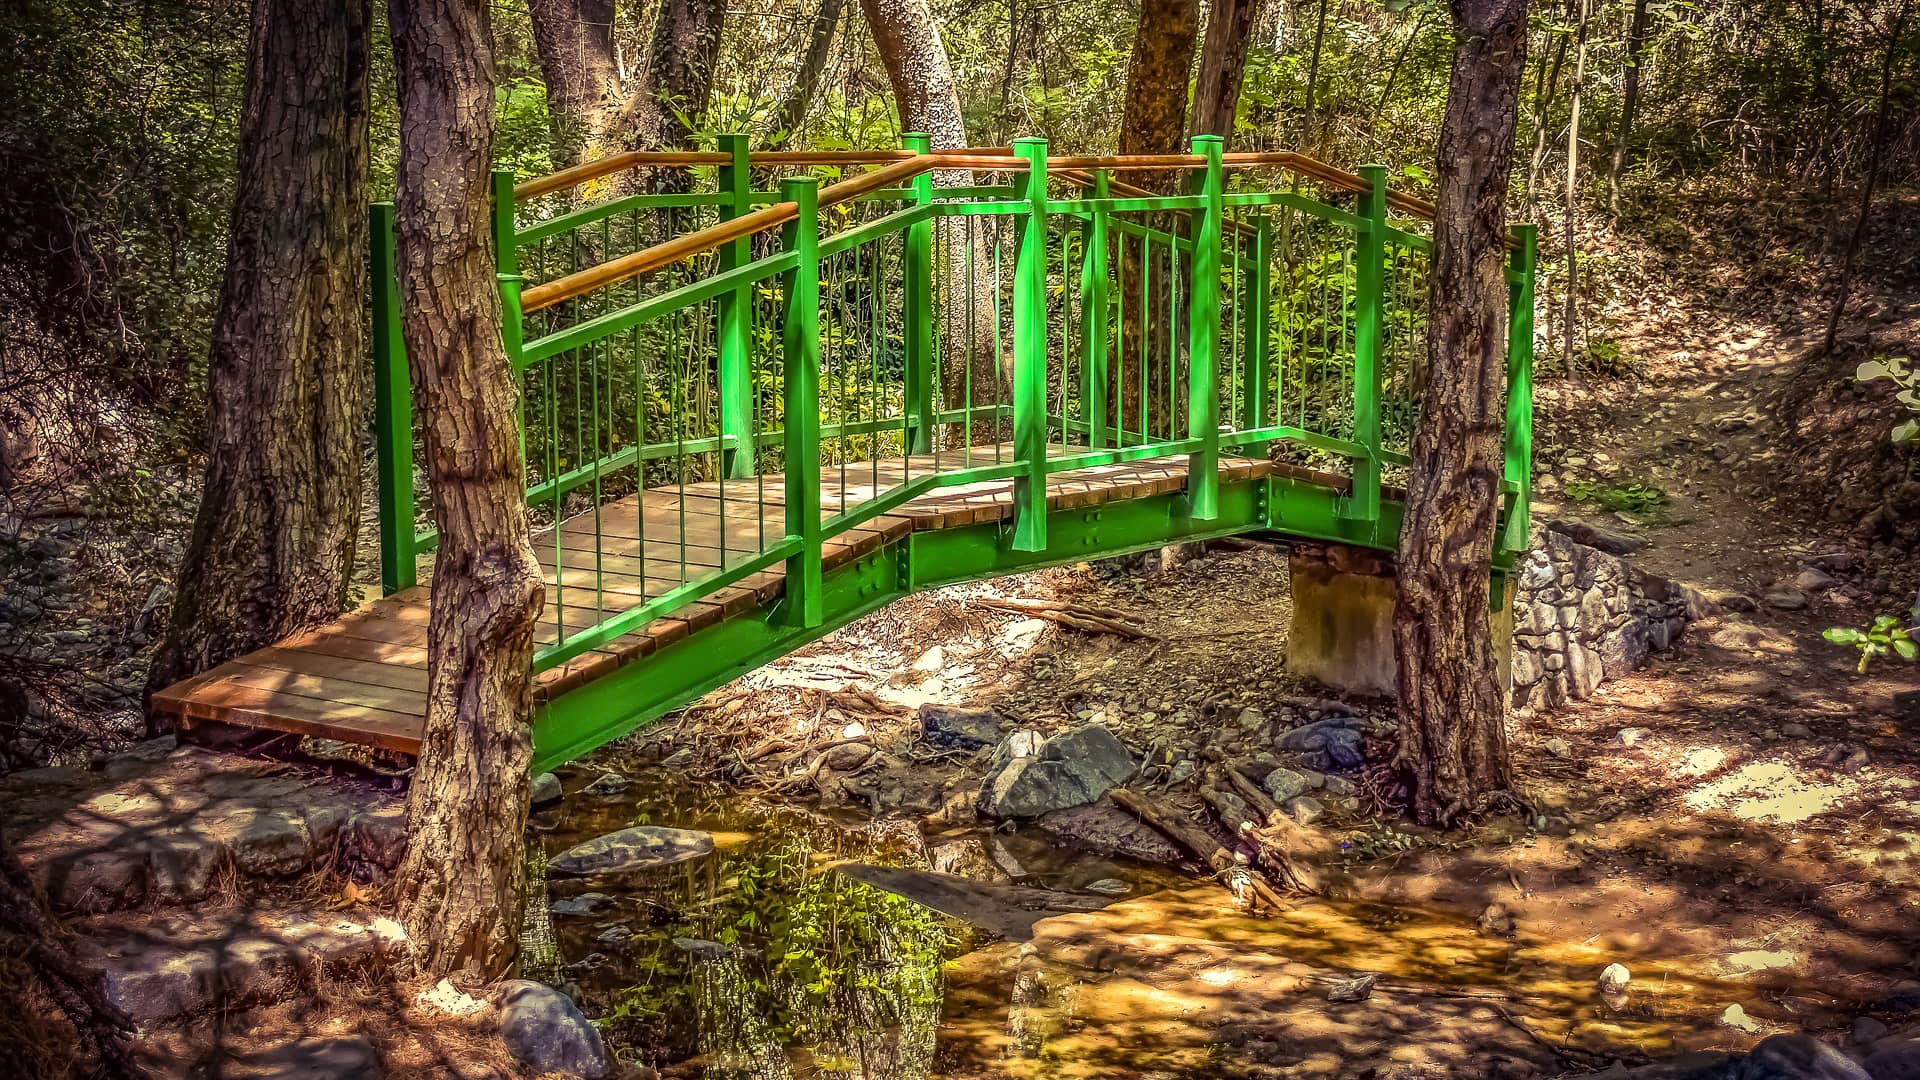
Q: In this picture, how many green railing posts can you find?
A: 12